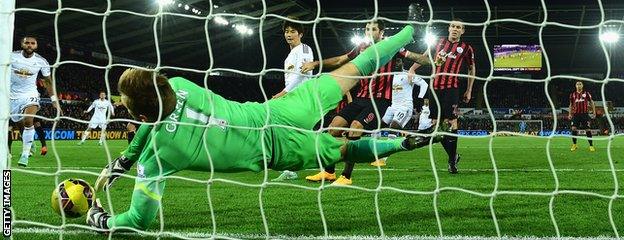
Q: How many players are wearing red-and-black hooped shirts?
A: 3